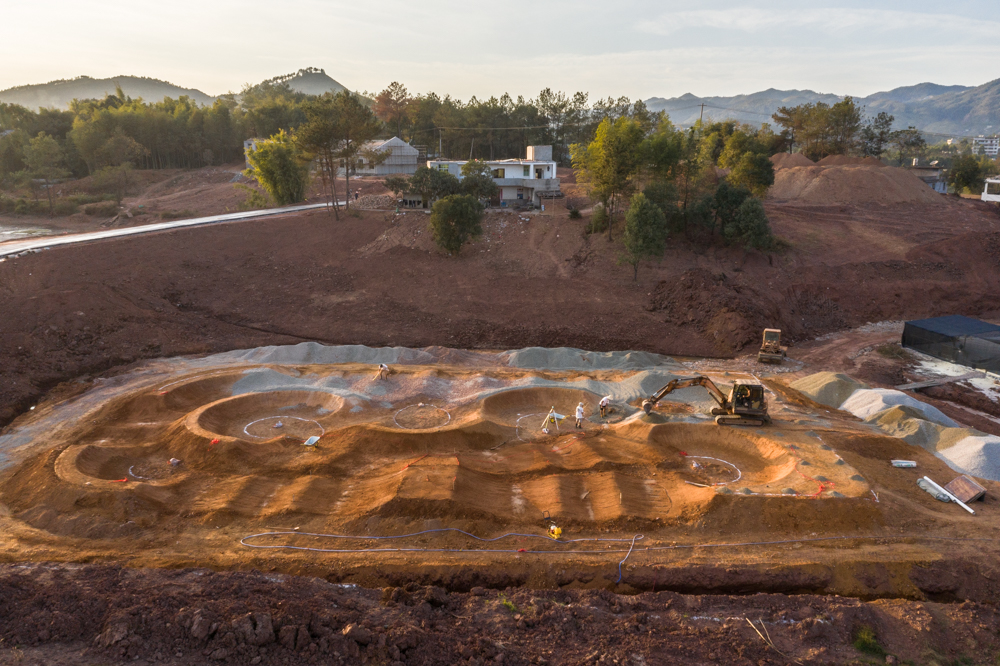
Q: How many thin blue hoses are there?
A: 1